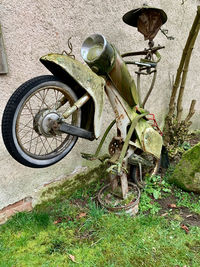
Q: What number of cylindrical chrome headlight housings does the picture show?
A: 1